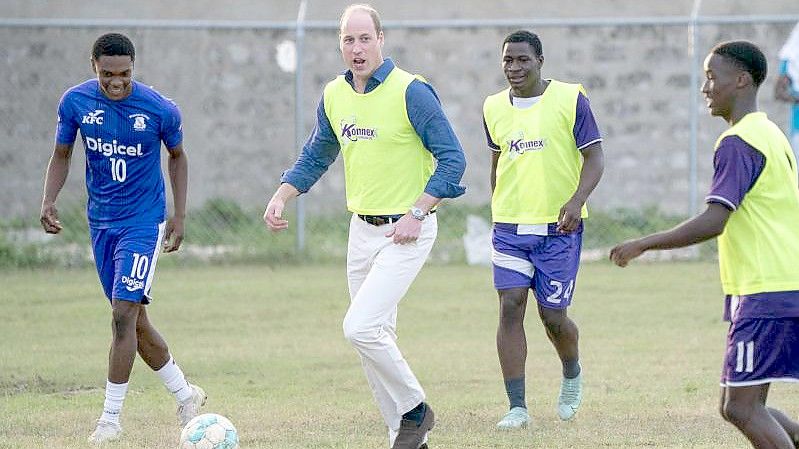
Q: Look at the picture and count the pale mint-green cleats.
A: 2